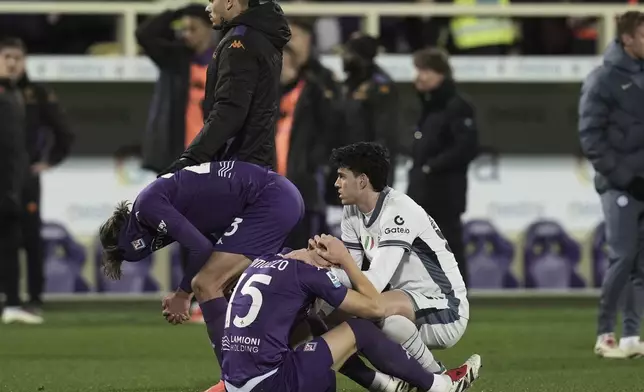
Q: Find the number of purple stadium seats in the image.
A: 6